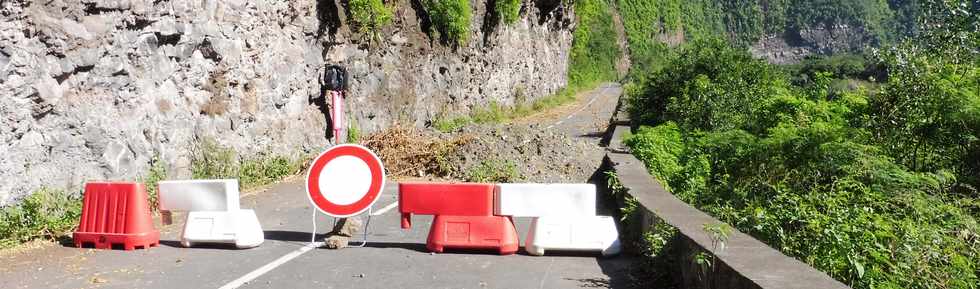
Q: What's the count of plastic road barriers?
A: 4